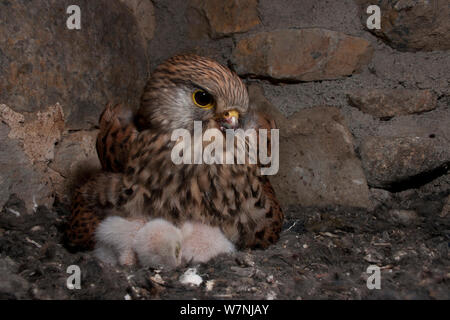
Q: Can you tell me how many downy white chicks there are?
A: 3